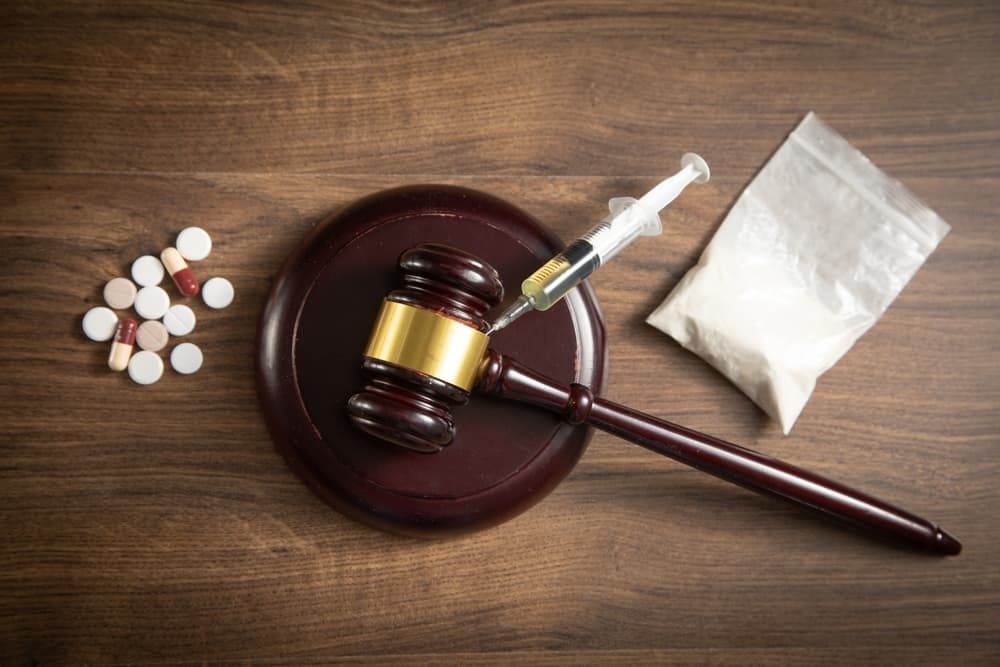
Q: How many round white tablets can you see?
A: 8